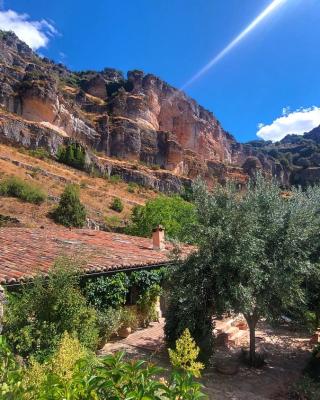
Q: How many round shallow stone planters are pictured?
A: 1